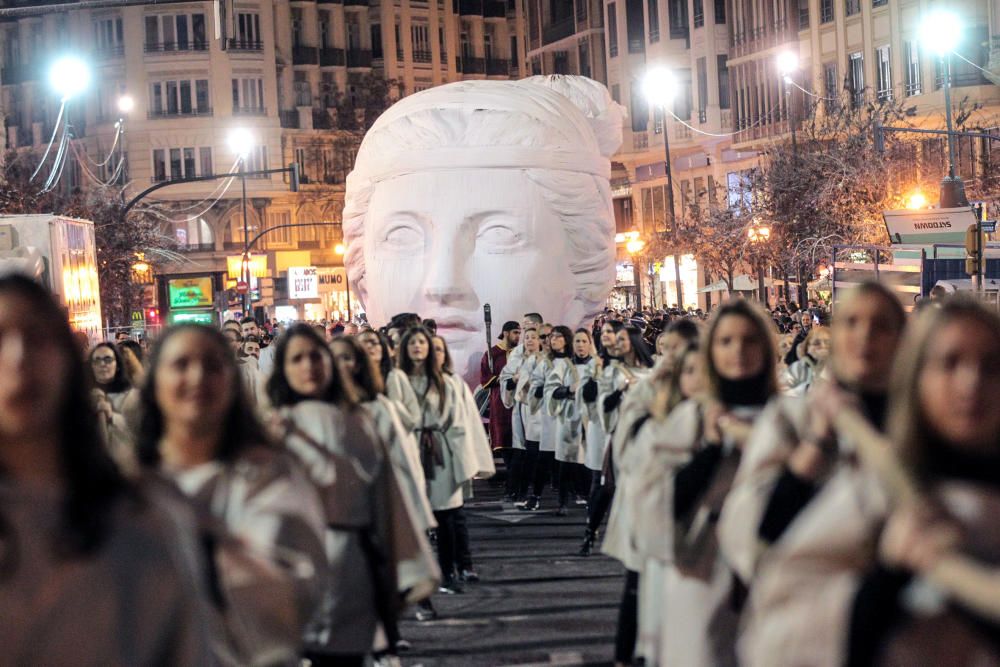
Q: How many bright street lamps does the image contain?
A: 6